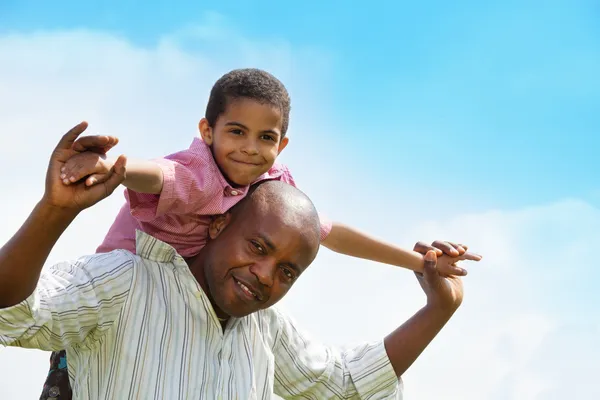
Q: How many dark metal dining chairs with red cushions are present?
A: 0